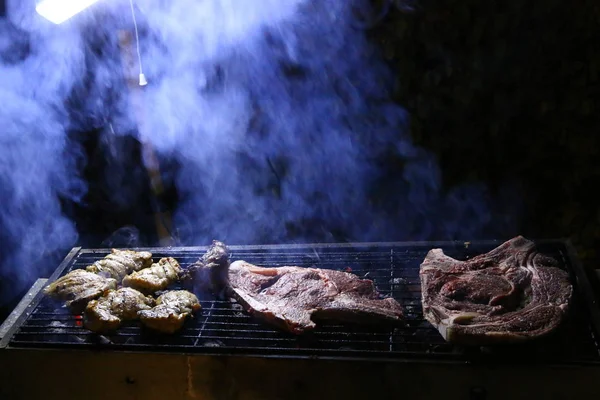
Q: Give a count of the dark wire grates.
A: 1